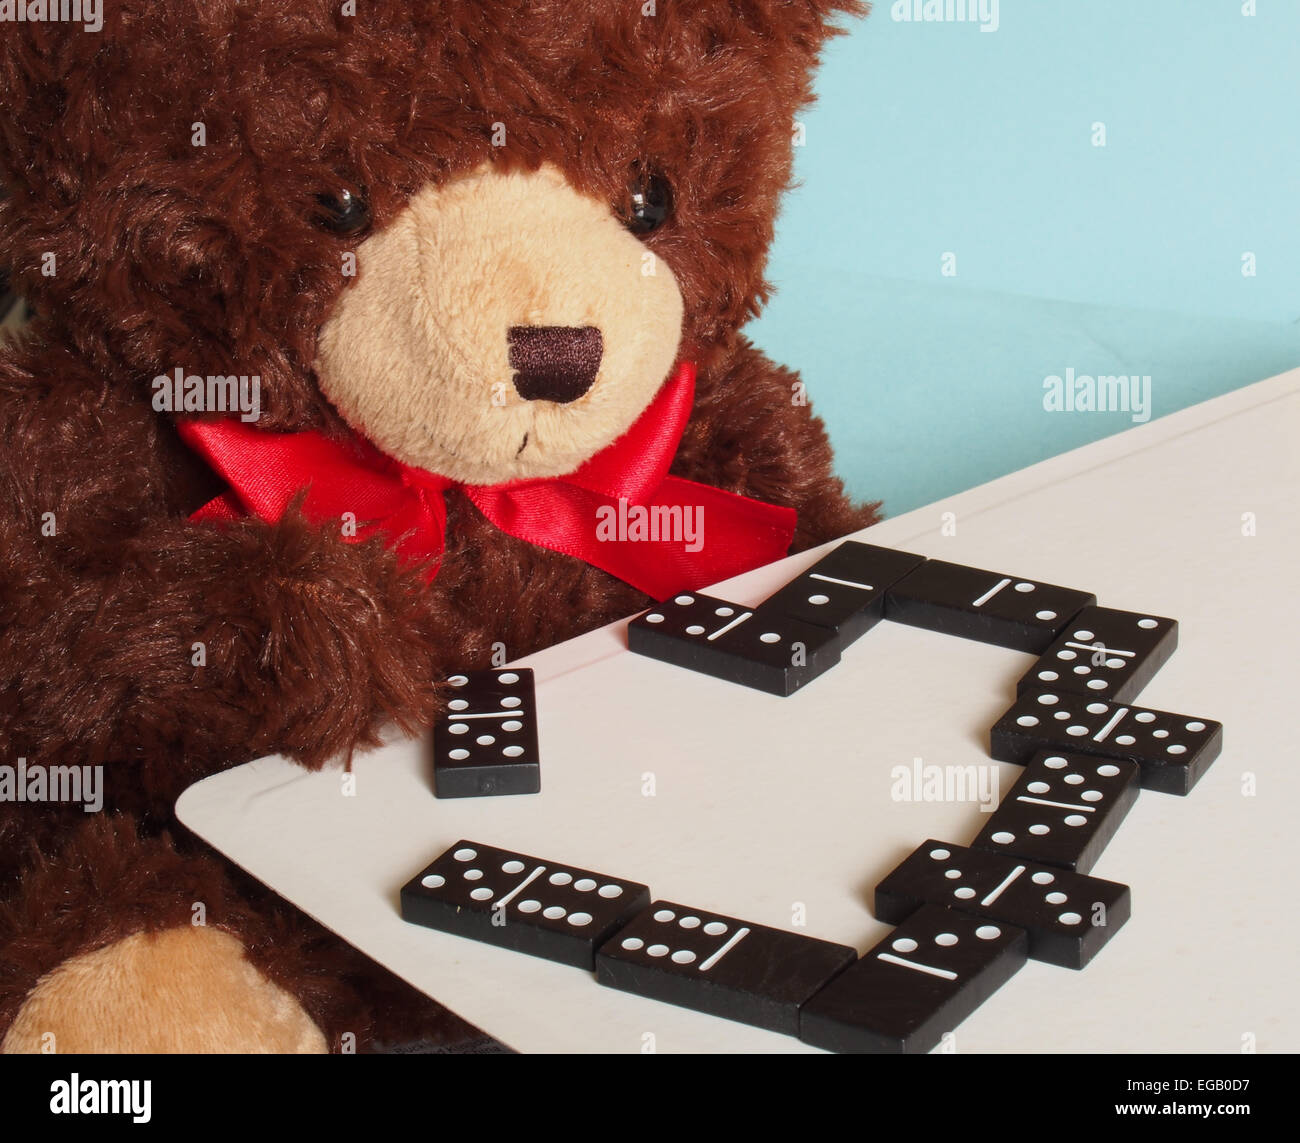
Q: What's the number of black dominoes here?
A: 11